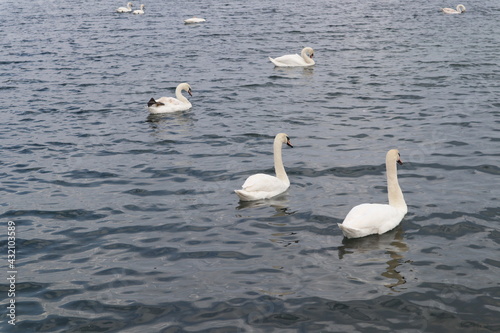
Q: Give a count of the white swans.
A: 8